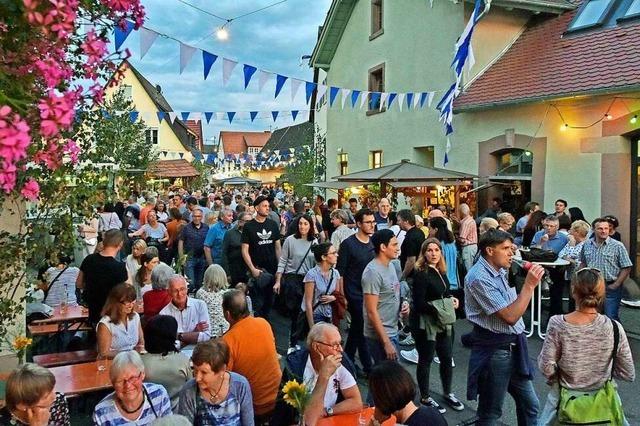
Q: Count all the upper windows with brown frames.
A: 2